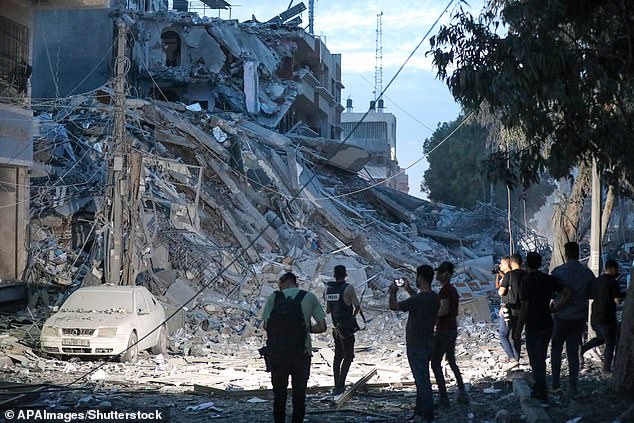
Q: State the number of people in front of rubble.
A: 9